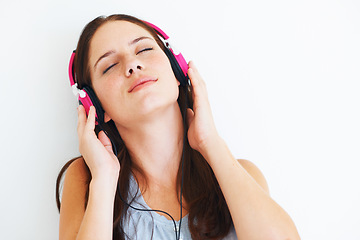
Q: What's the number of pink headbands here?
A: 1